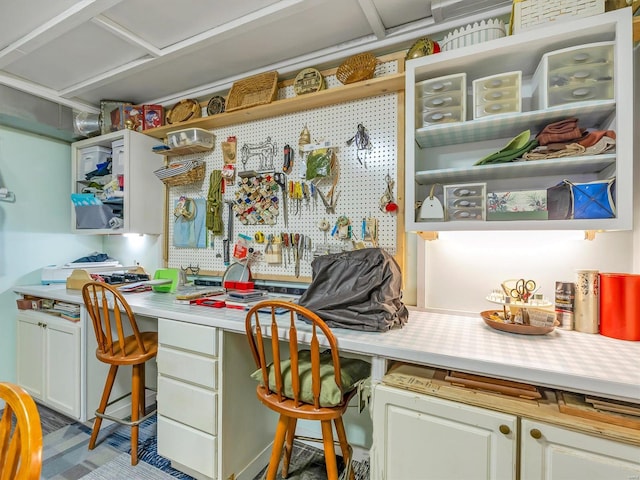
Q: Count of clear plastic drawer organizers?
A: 4